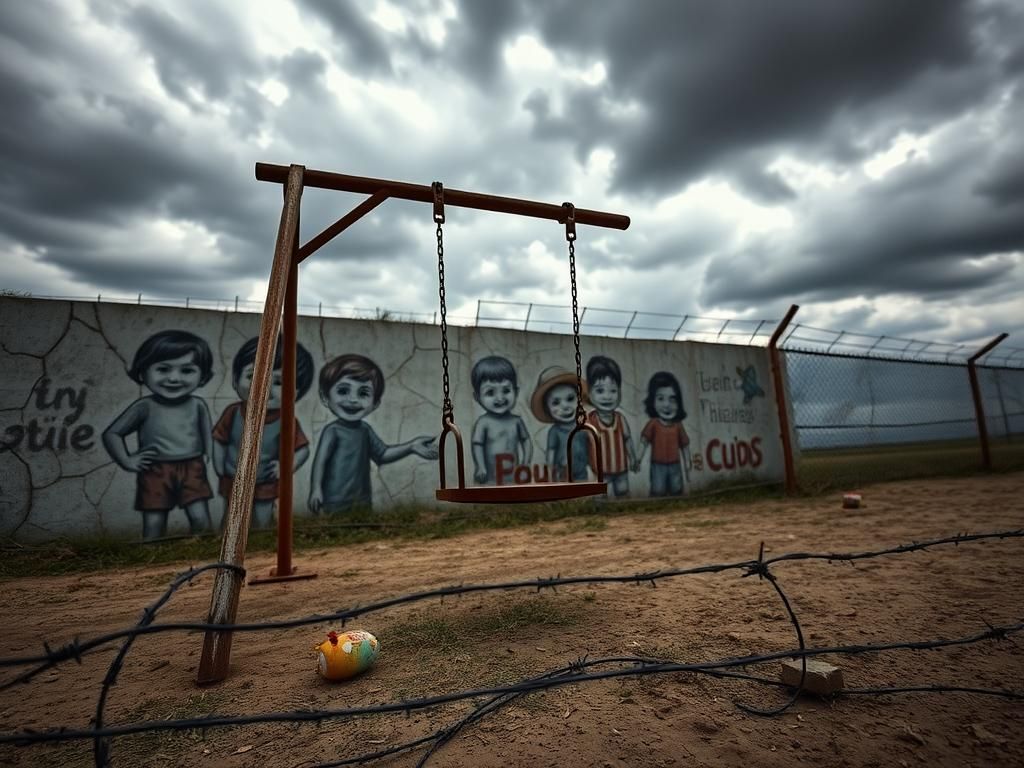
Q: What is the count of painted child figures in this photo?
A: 7